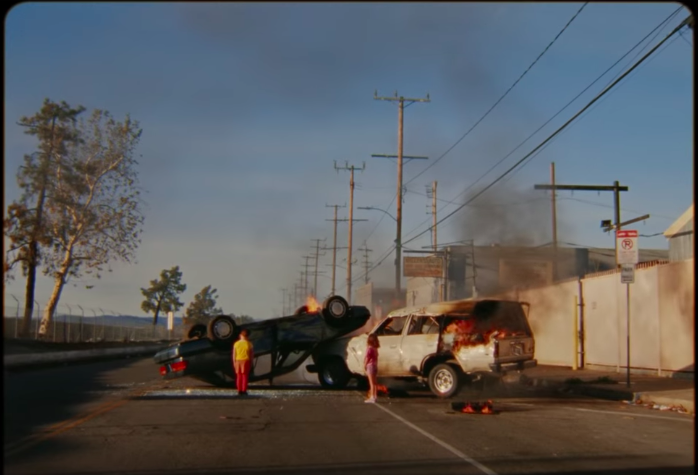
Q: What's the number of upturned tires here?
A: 4